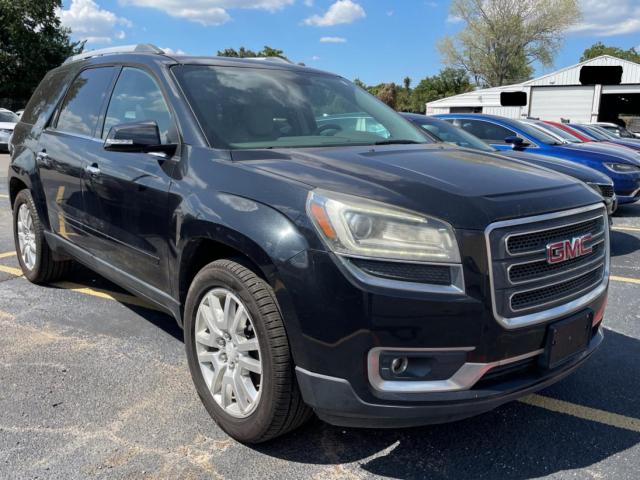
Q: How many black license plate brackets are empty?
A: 1